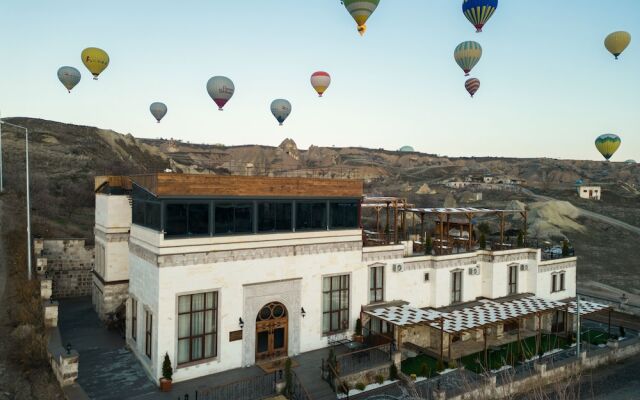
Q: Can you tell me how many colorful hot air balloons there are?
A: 12